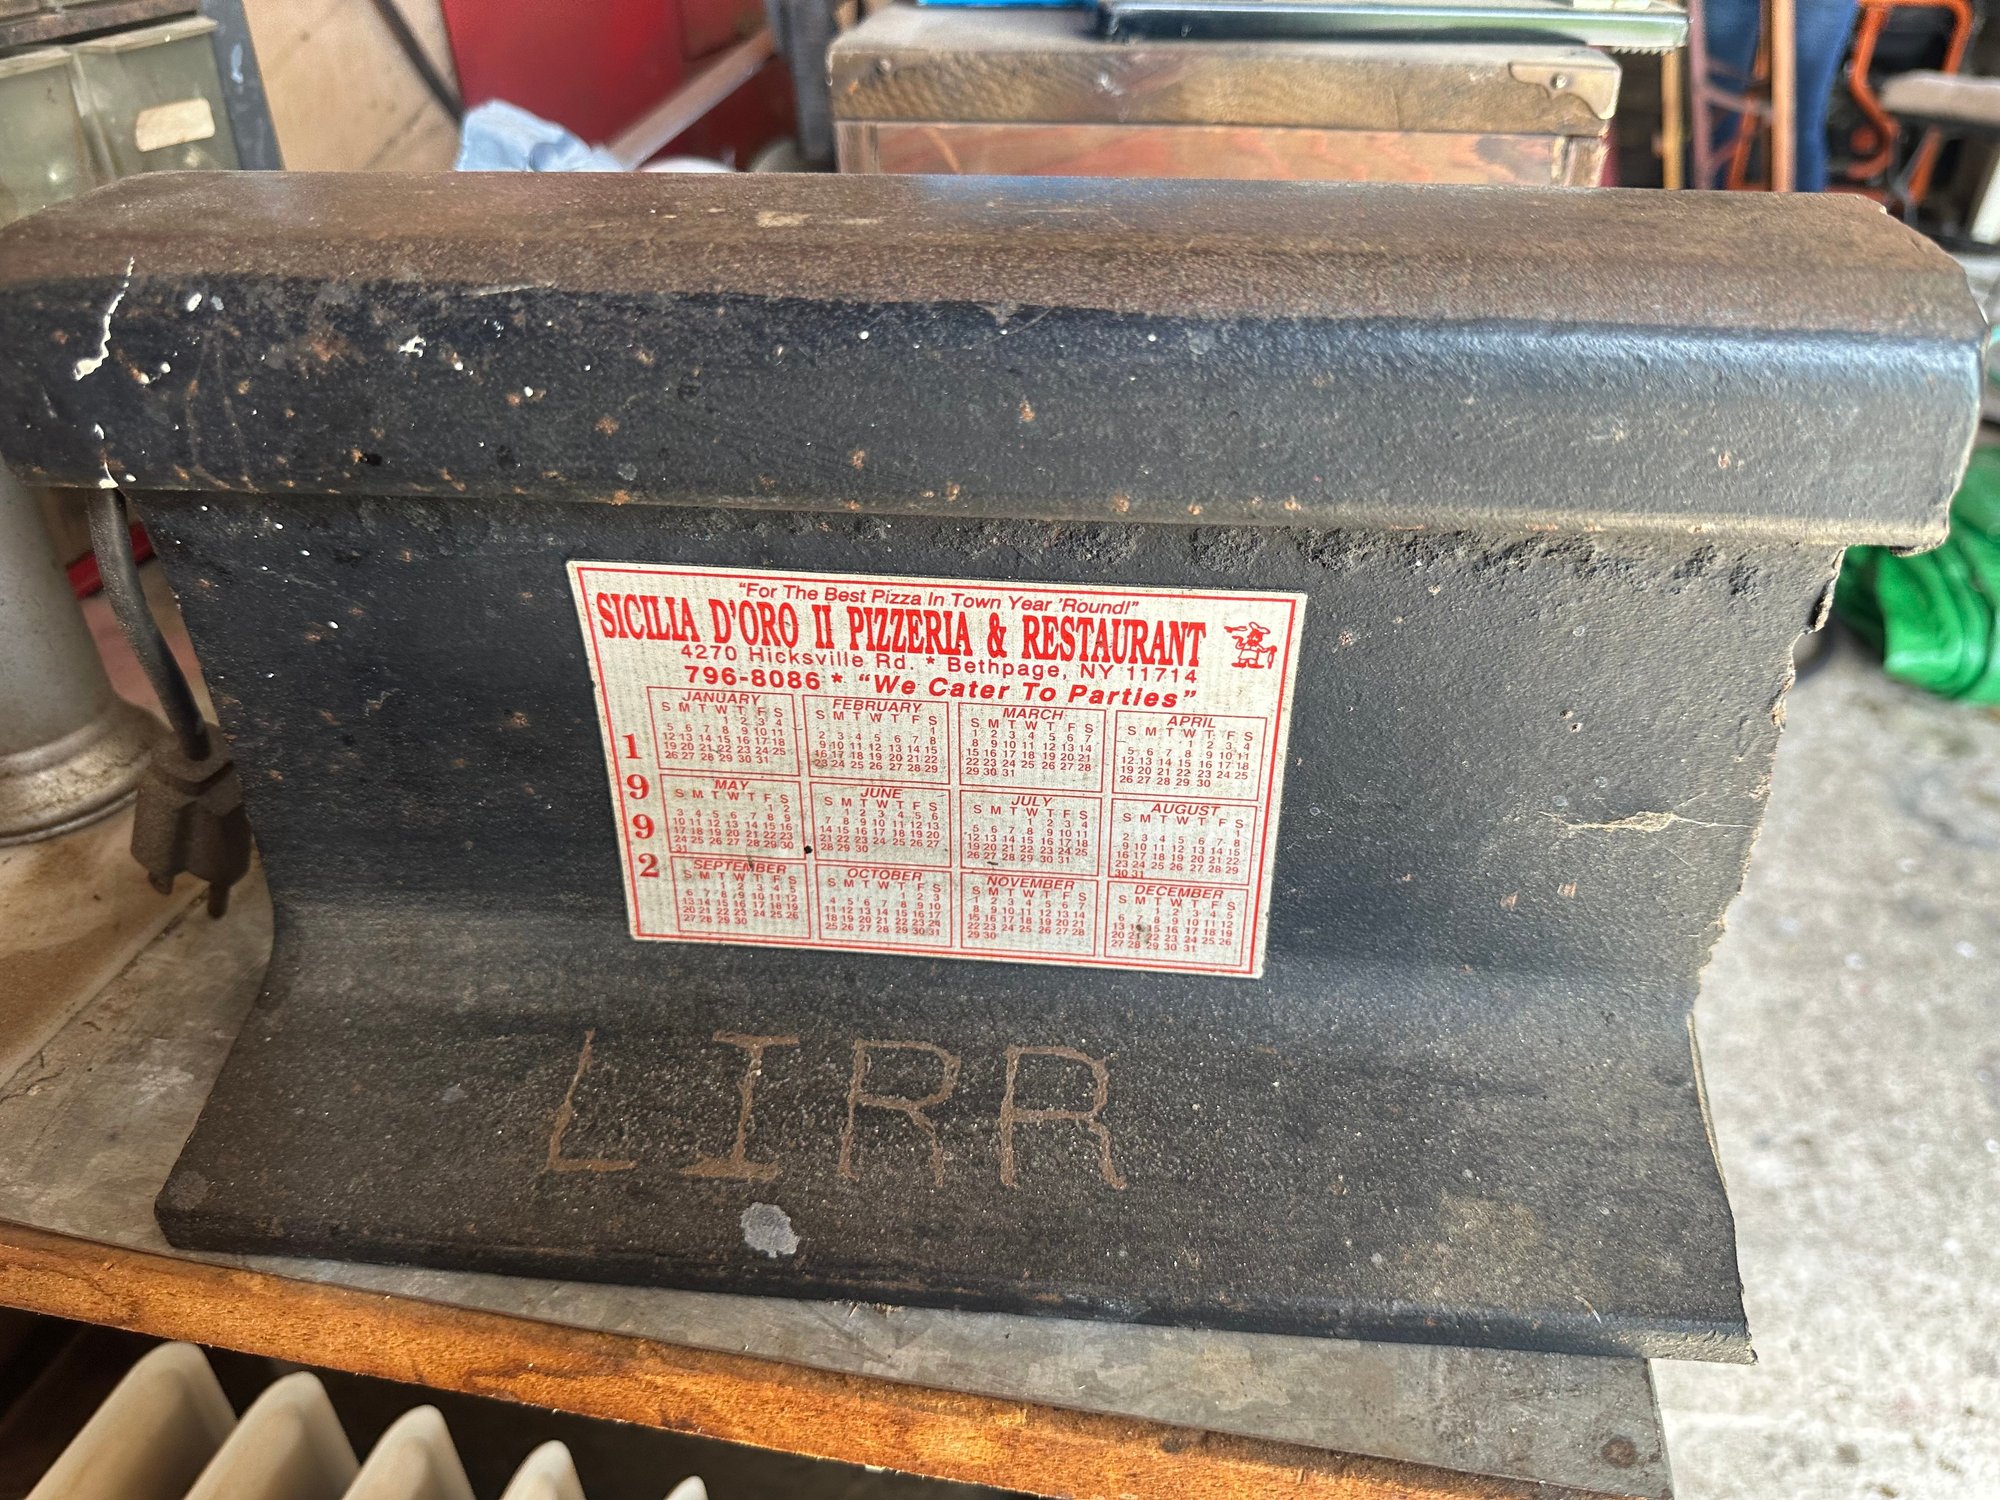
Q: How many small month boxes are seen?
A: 12